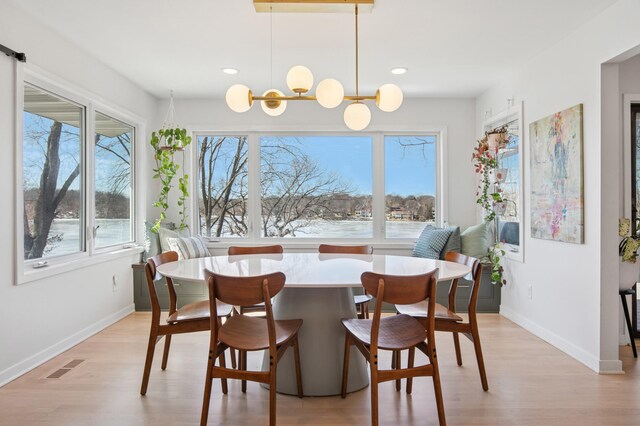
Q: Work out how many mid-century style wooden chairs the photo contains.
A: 6